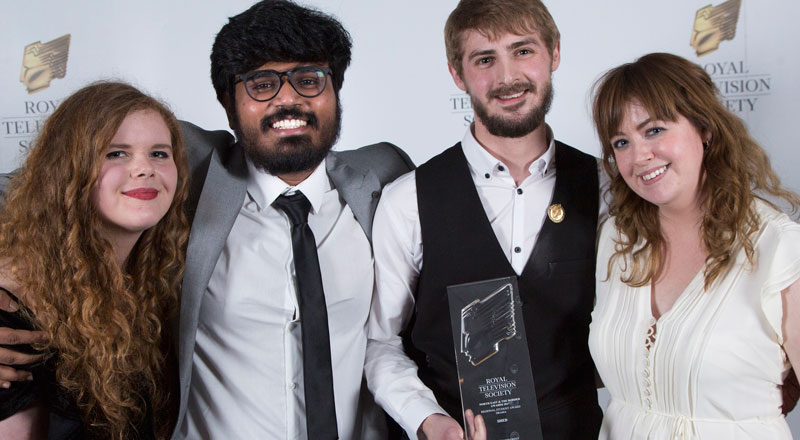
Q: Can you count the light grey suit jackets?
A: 1